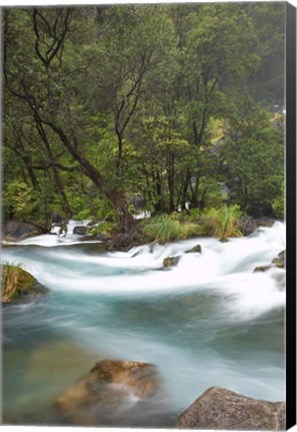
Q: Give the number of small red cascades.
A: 0